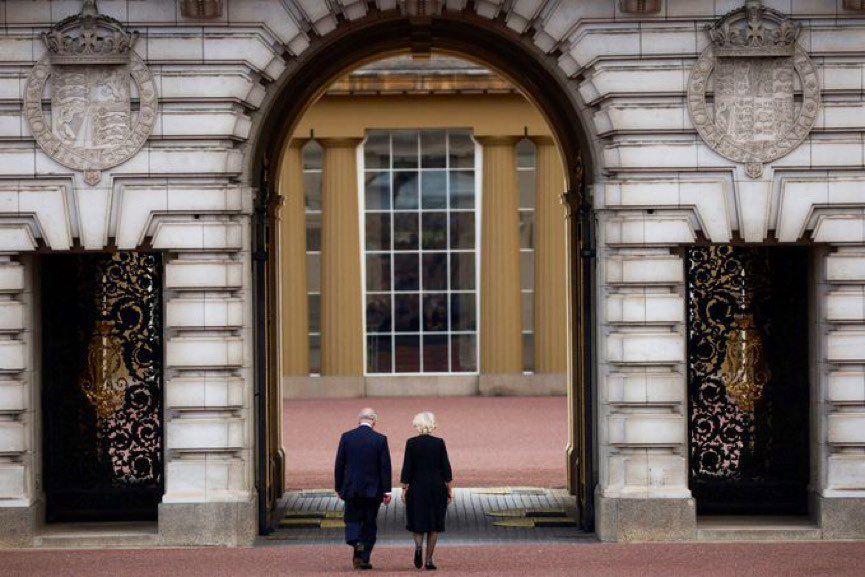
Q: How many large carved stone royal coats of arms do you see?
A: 2